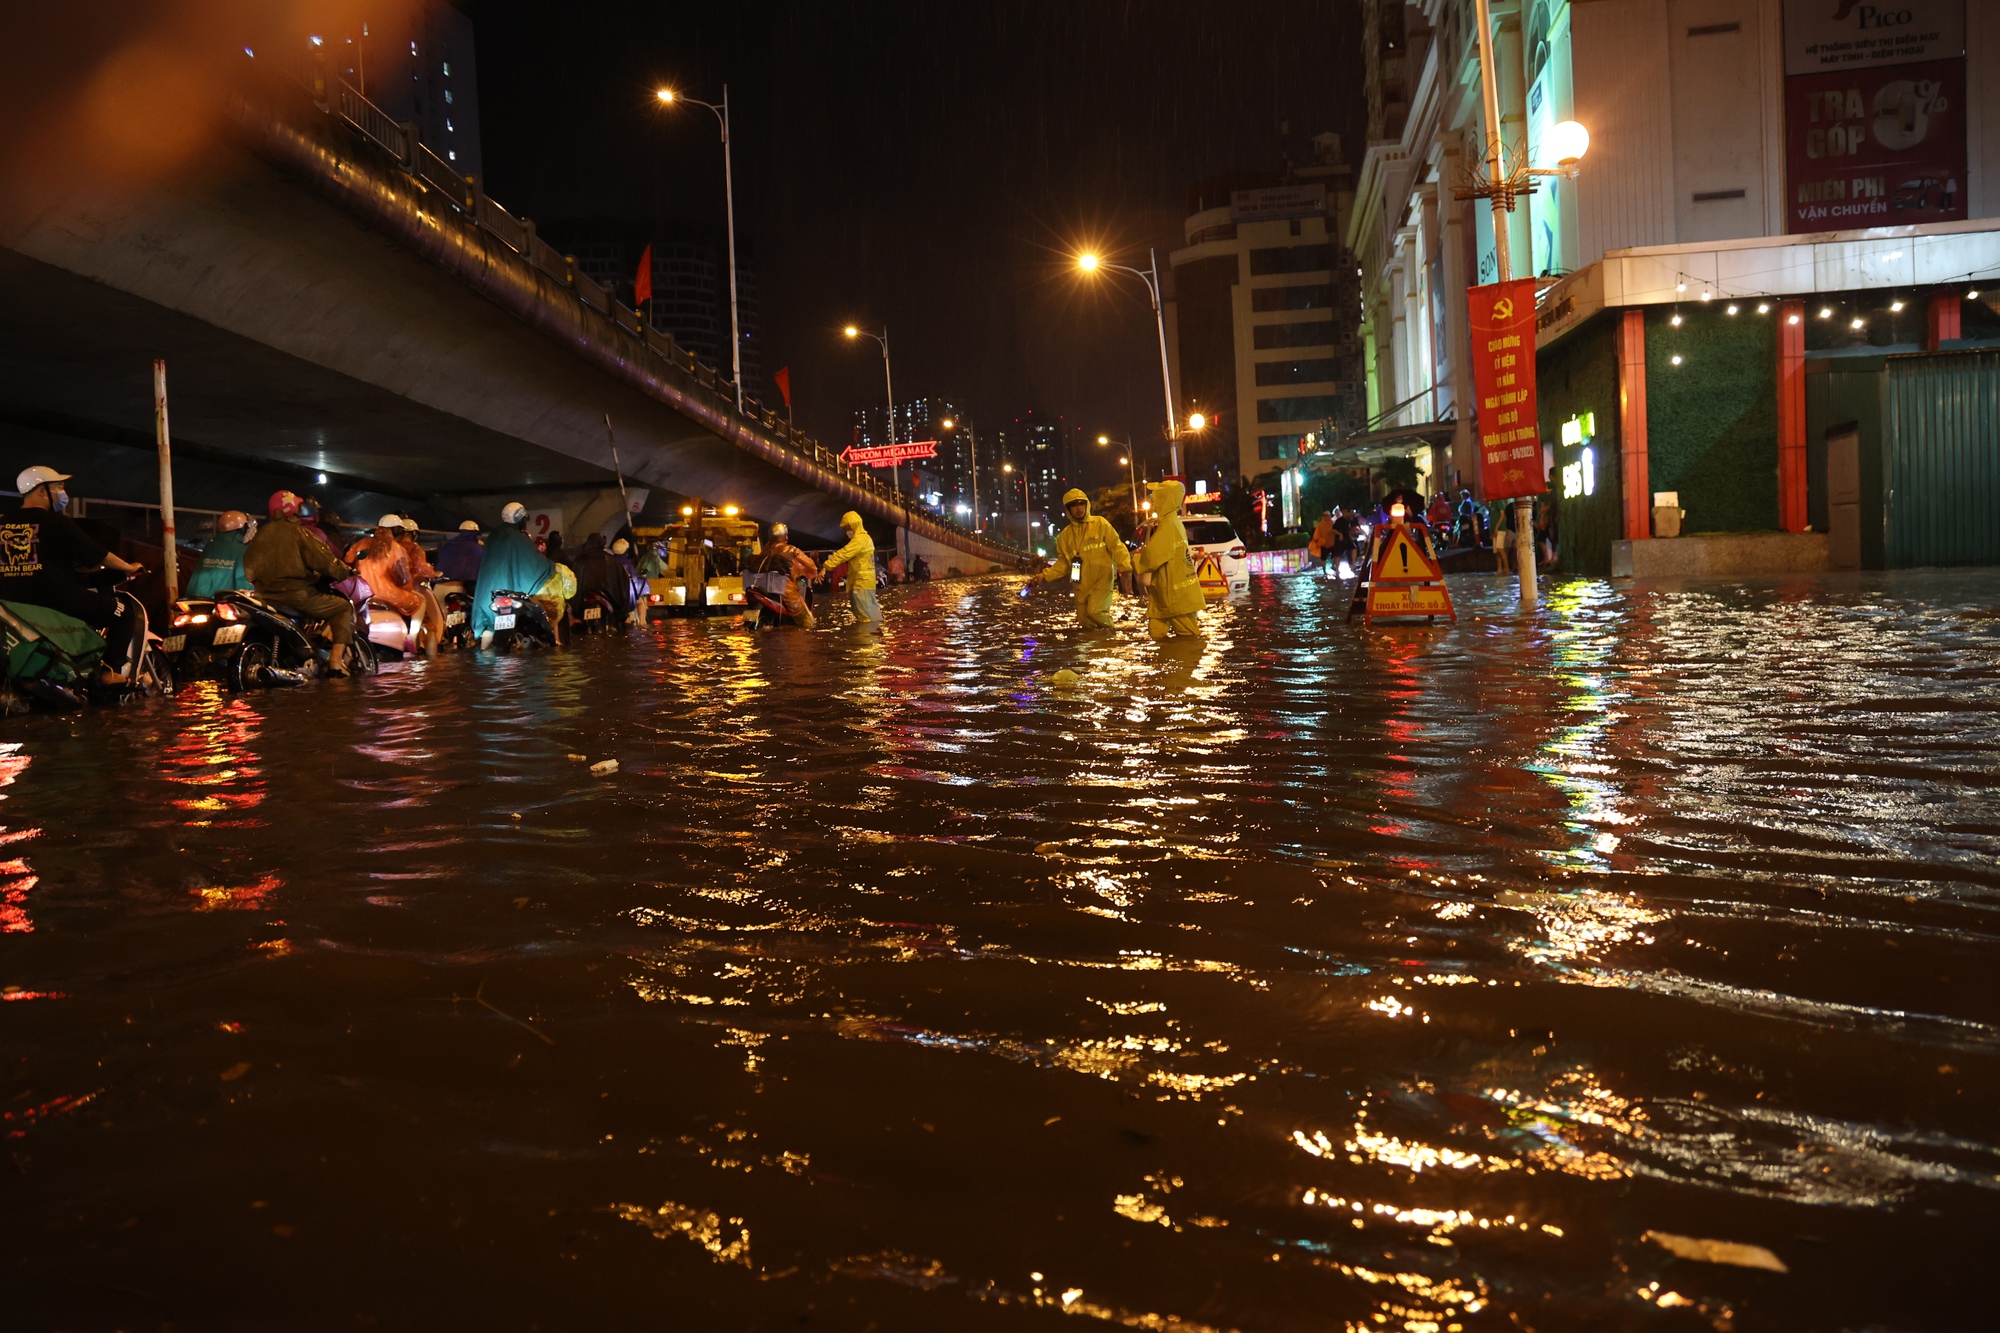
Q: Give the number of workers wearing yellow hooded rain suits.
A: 3